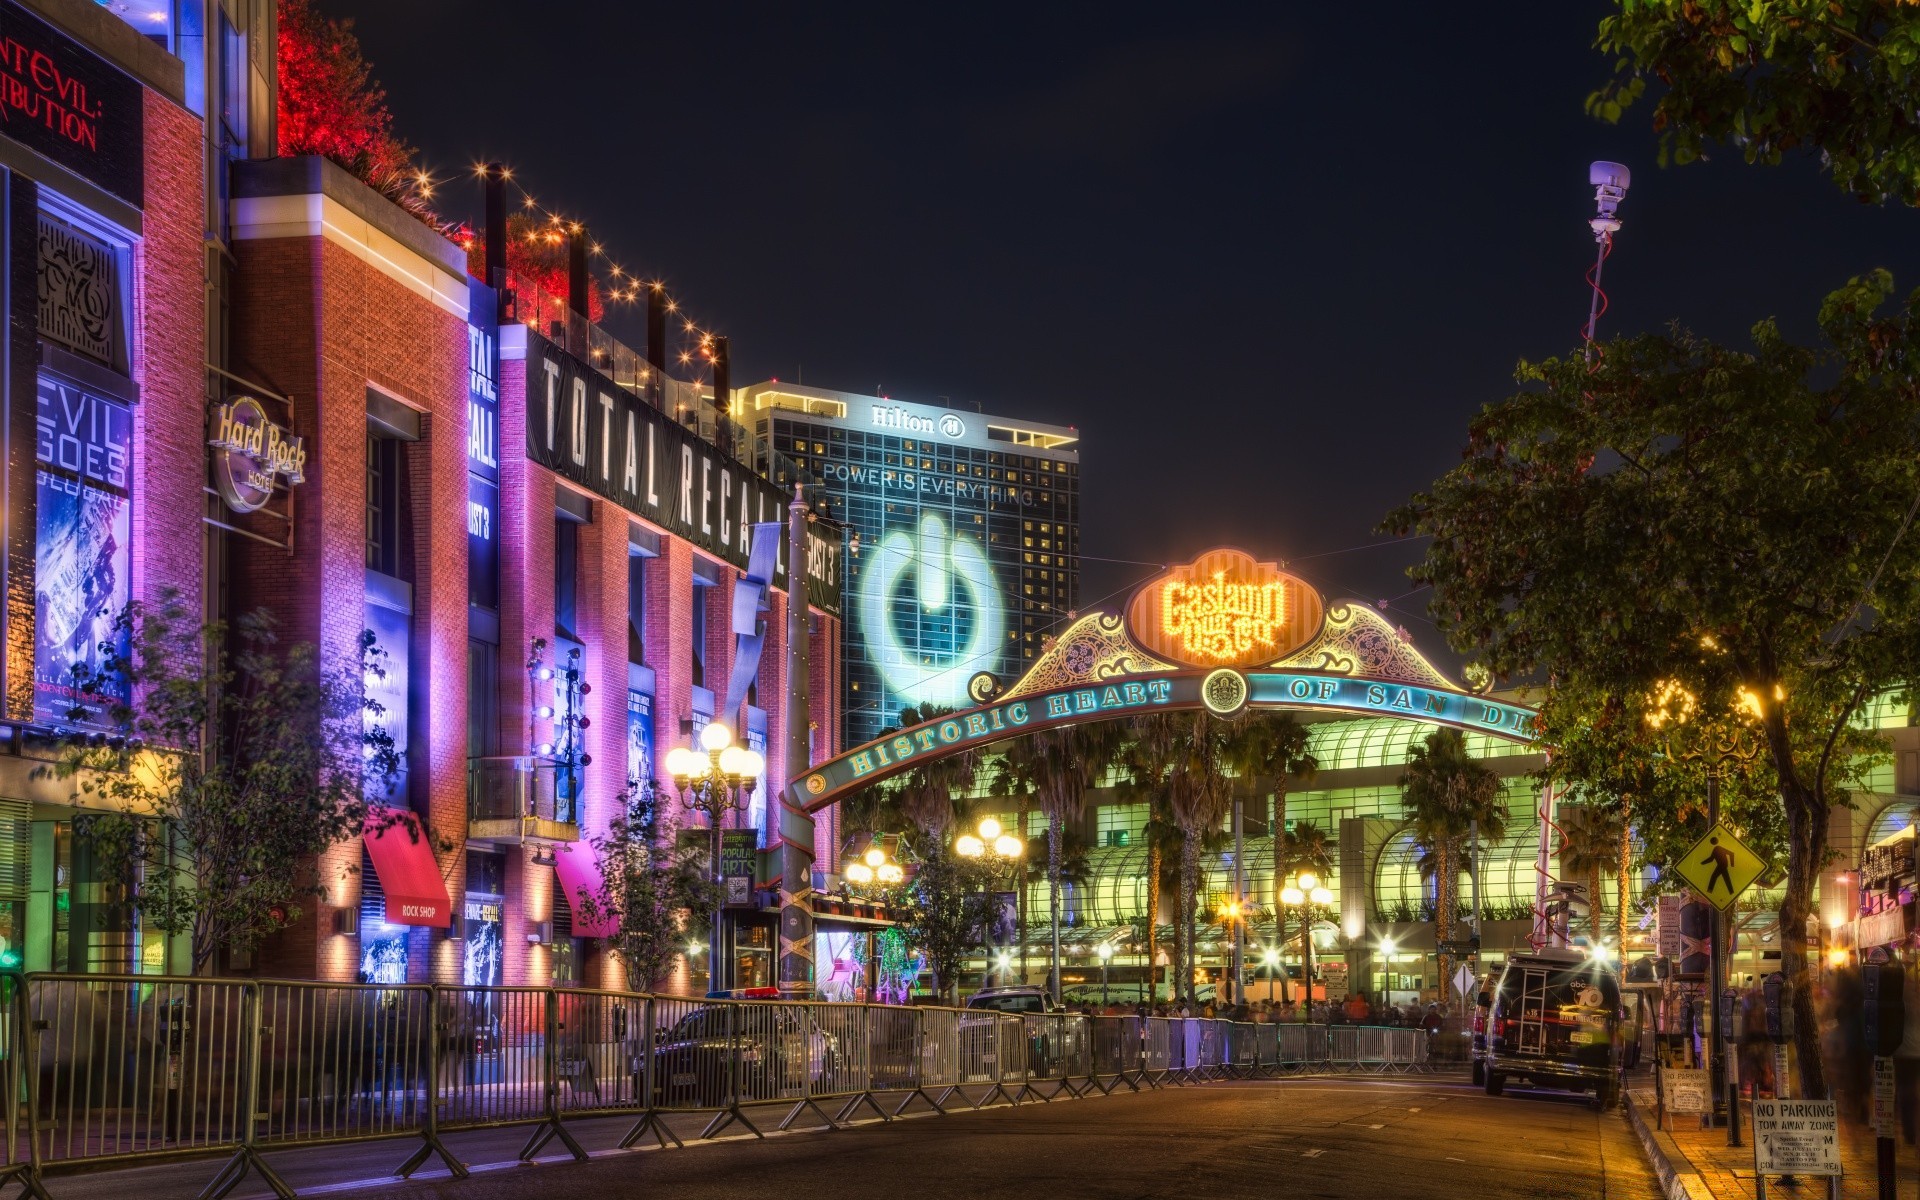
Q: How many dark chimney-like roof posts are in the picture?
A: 4